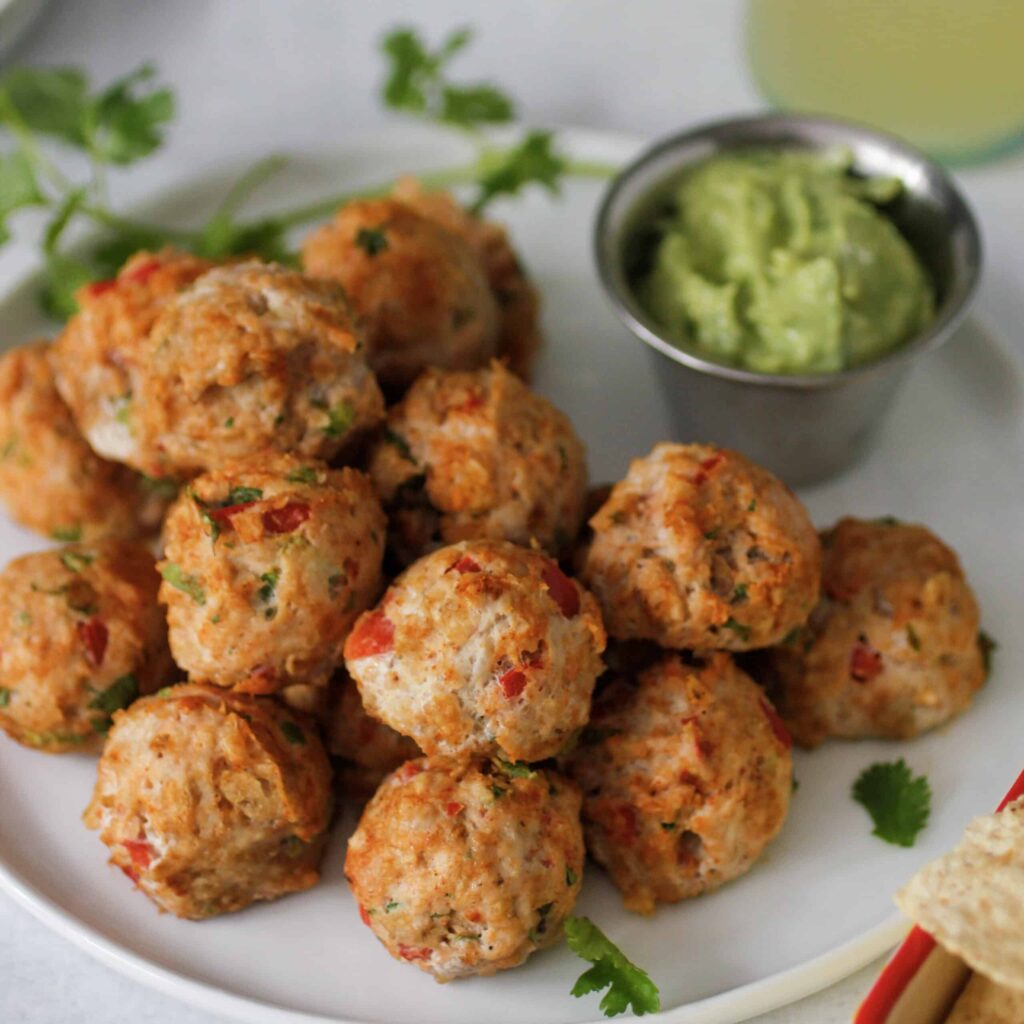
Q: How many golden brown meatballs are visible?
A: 15